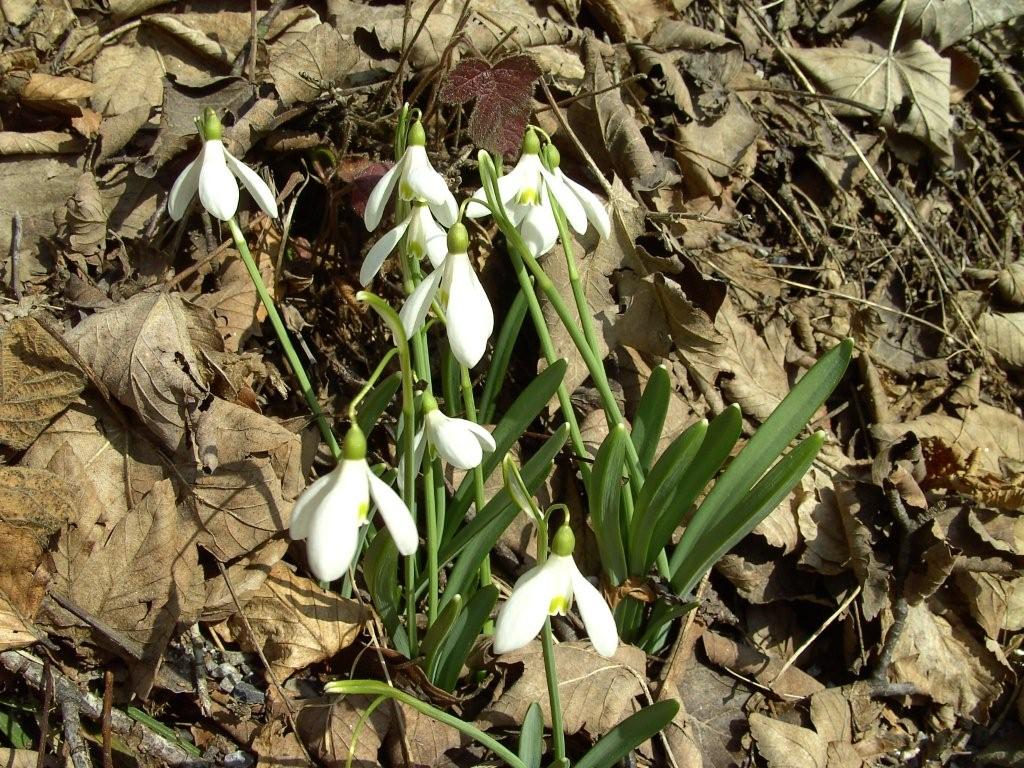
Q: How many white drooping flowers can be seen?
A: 9